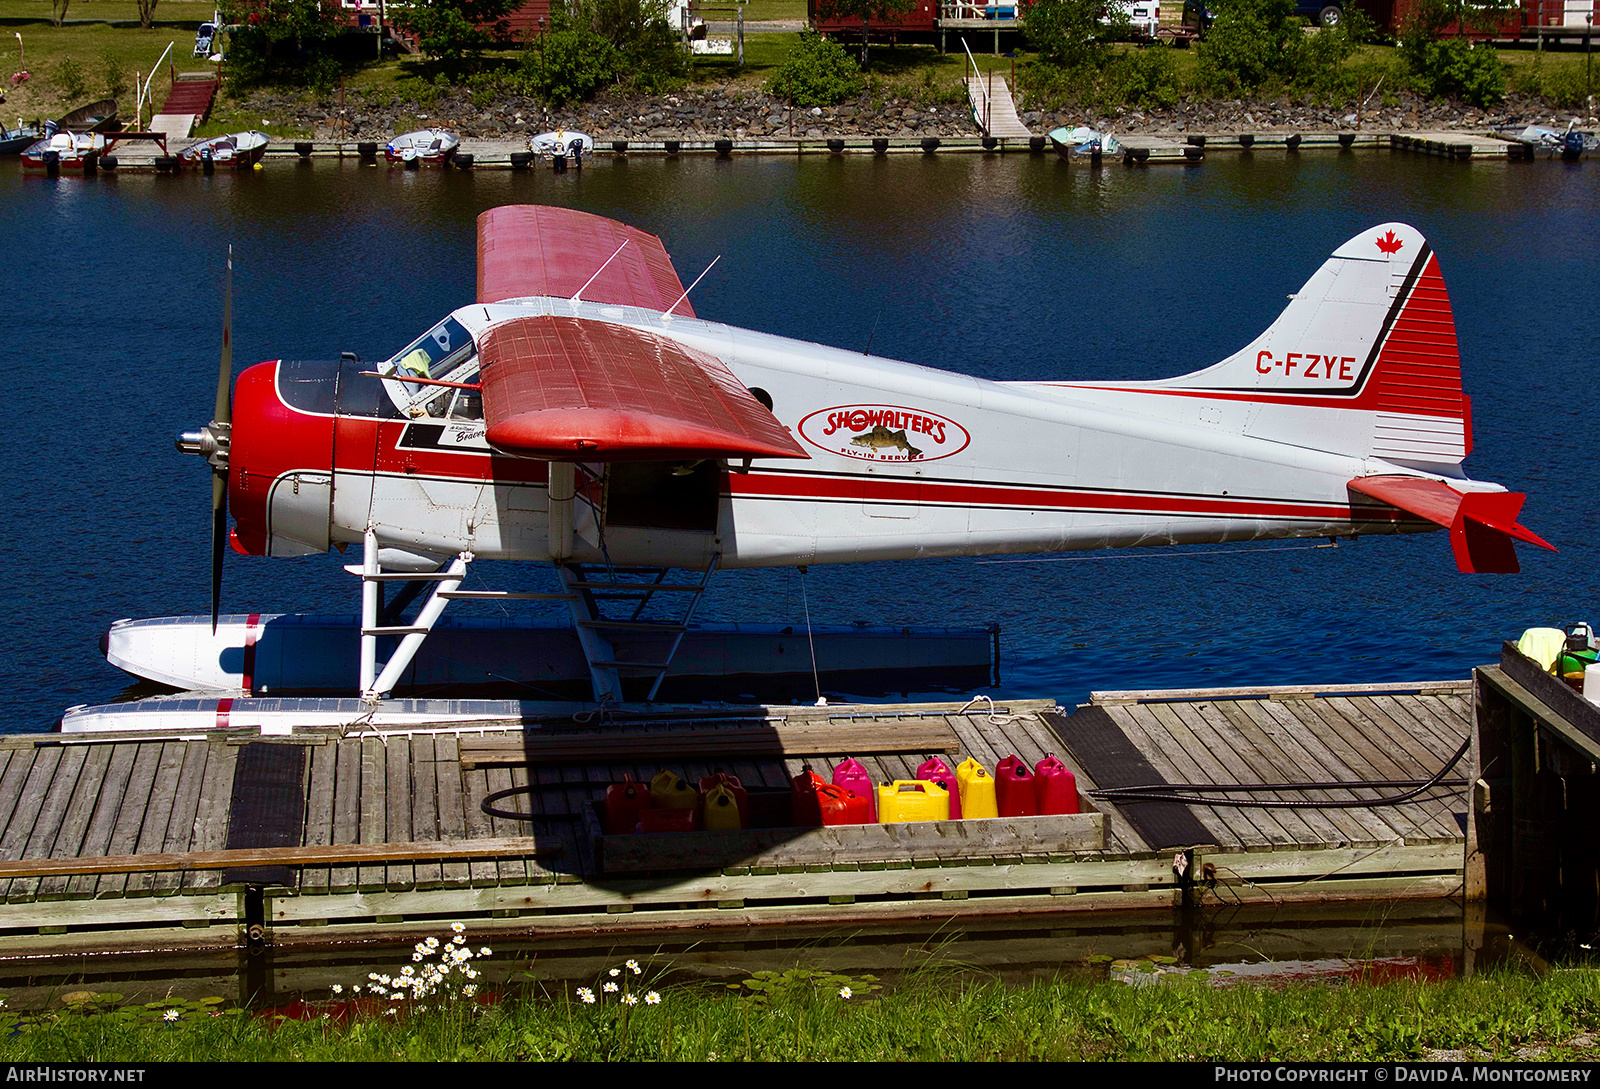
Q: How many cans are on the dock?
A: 13